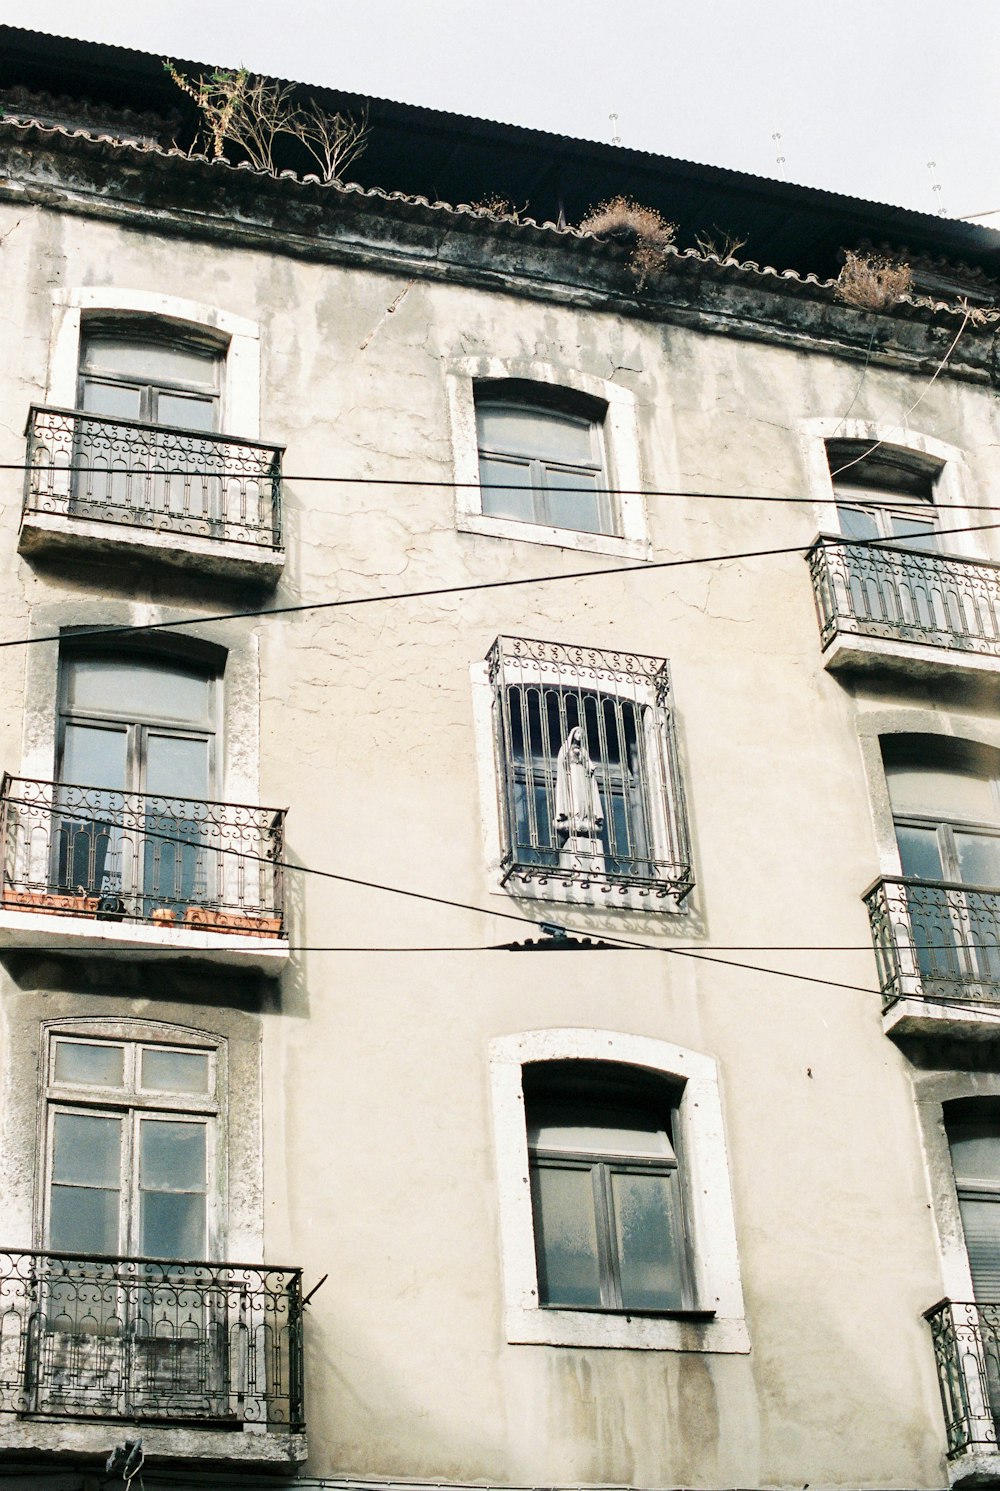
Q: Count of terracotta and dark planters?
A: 4